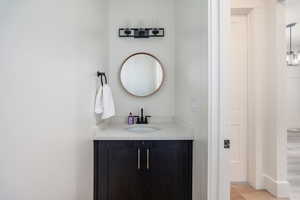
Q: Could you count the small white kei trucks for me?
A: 0